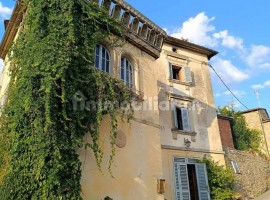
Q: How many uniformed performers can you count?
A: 0